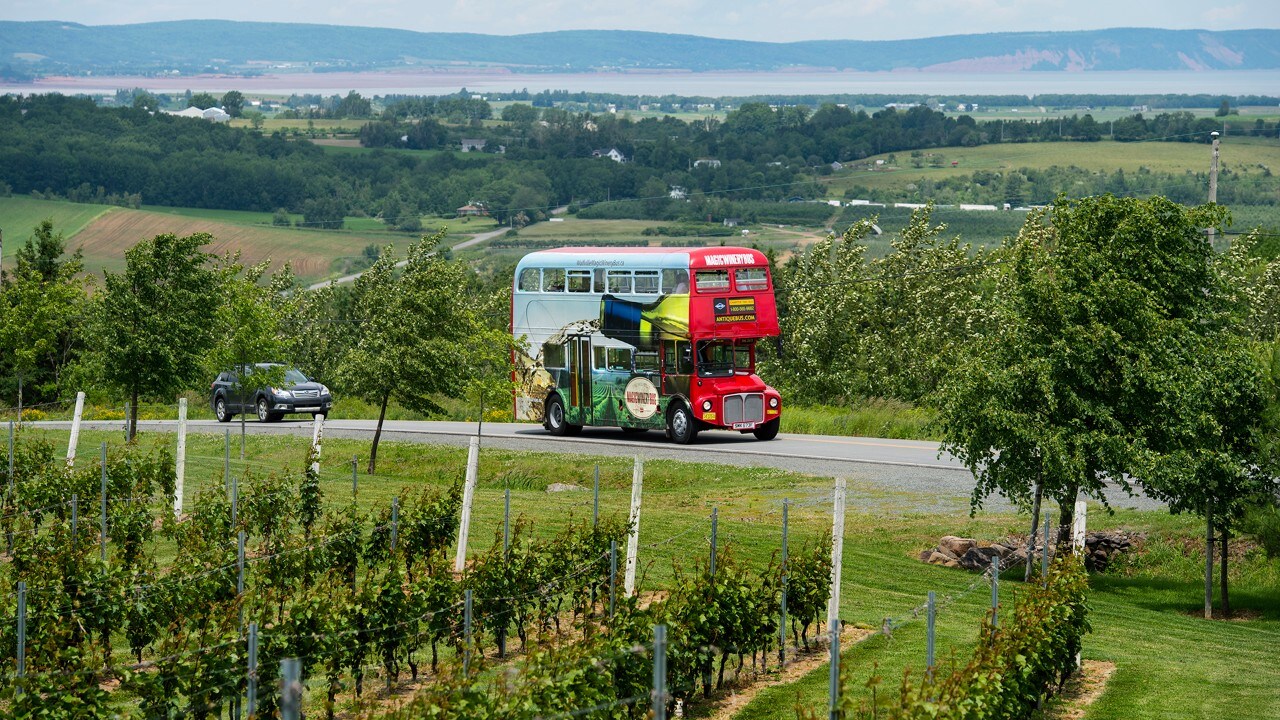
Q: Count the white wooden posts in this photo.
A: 7